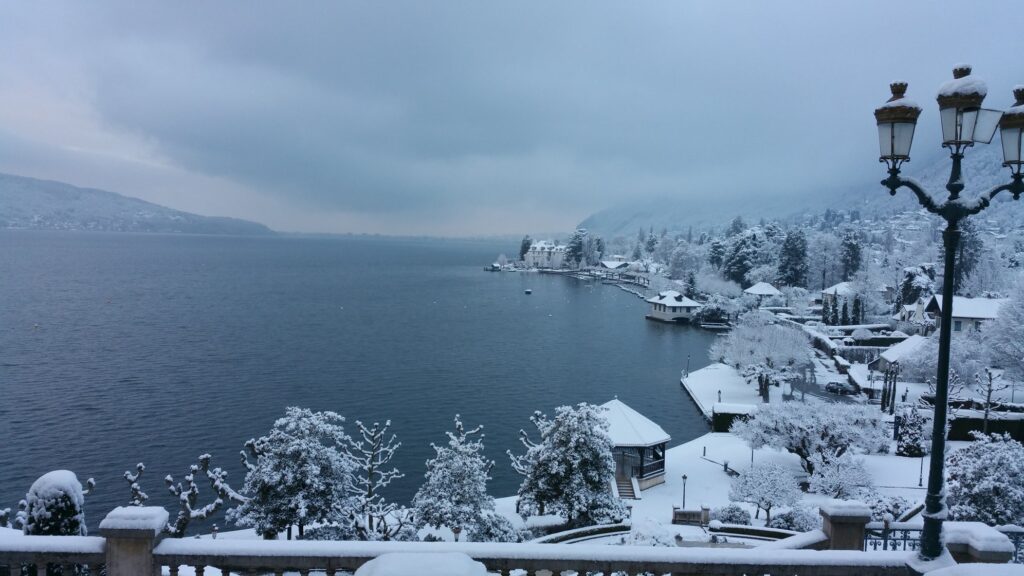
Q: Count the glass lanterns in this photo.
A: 3